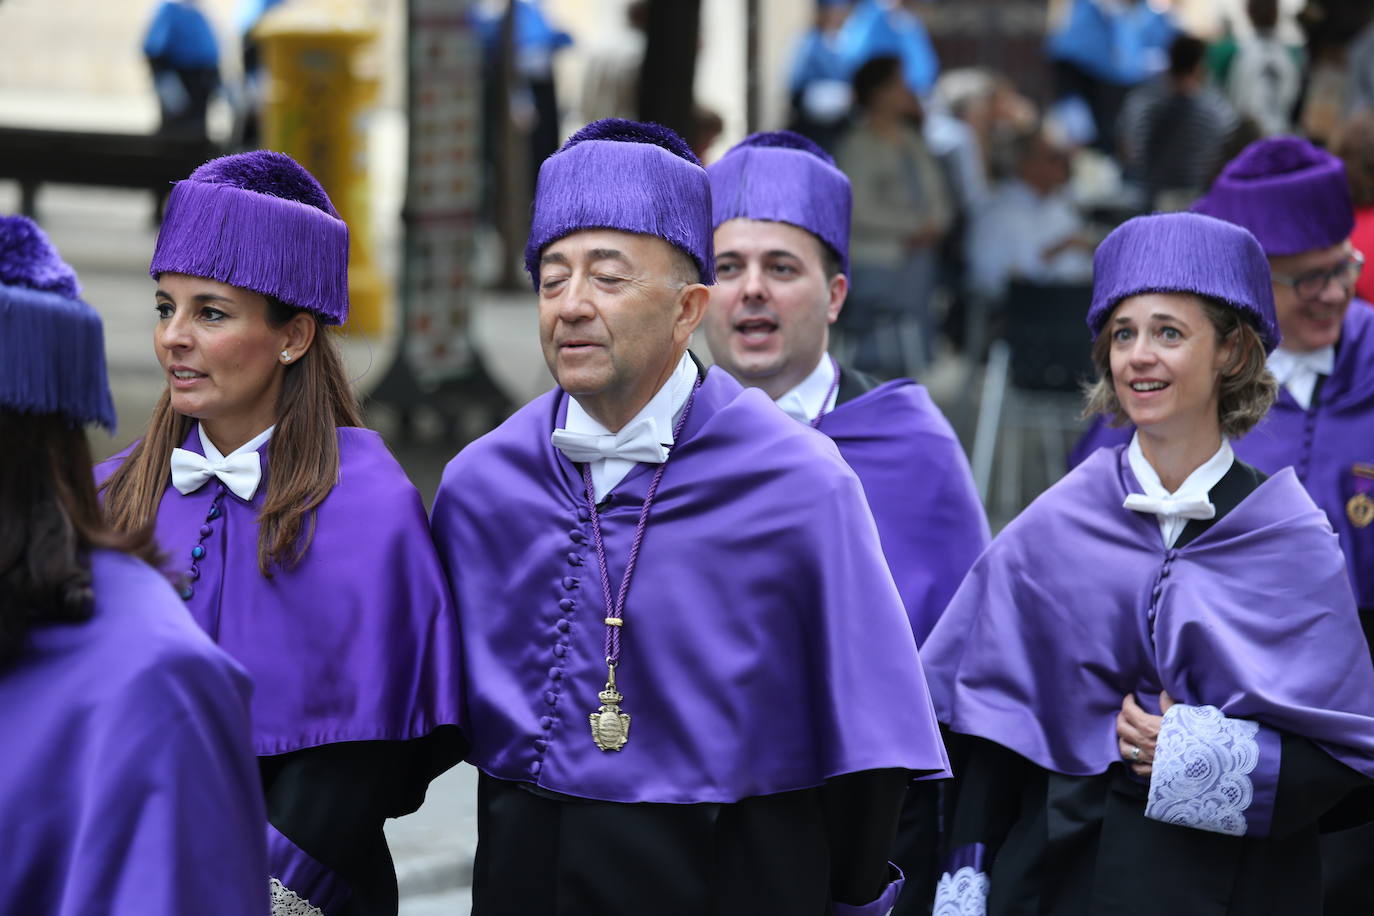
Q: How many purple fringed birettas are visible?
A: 6